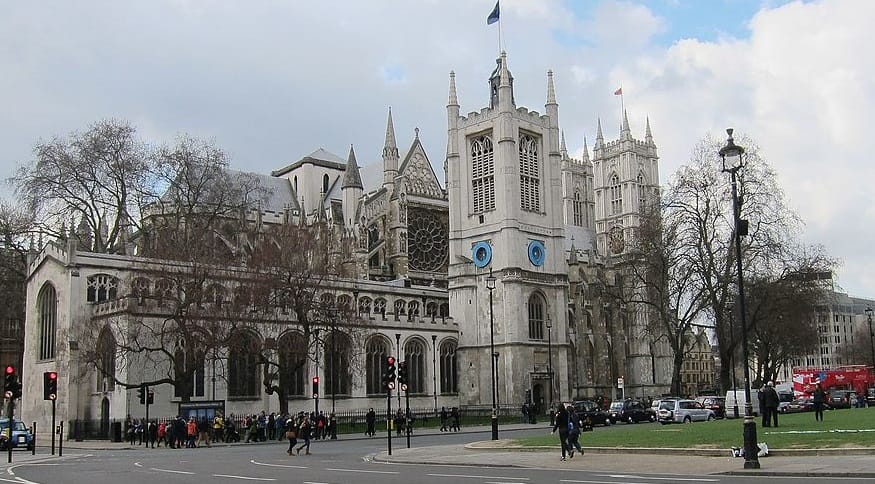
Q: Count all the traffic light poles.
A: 6